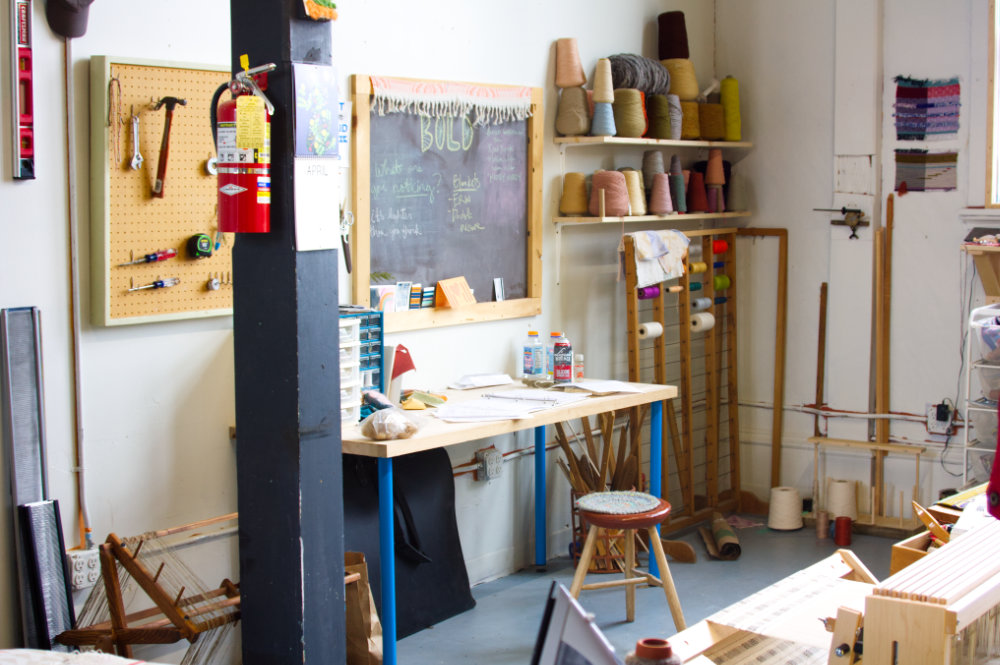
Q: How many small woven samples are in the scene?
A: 2